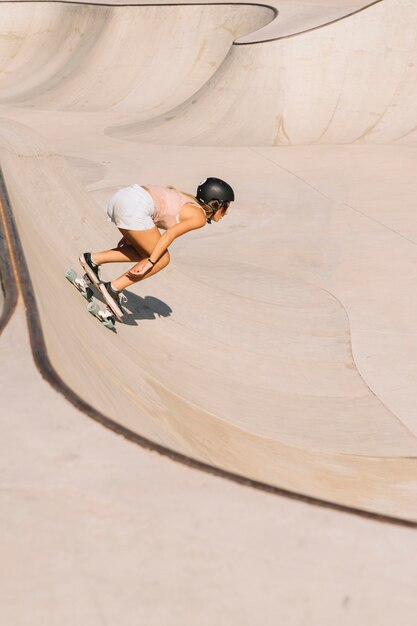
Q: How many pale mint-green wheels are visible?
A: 4